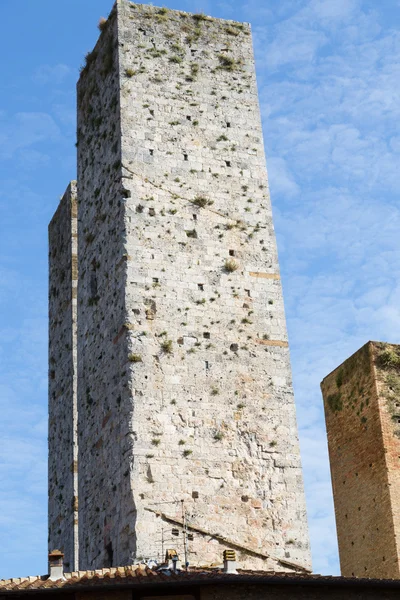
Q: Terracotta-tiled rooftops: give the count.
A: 1